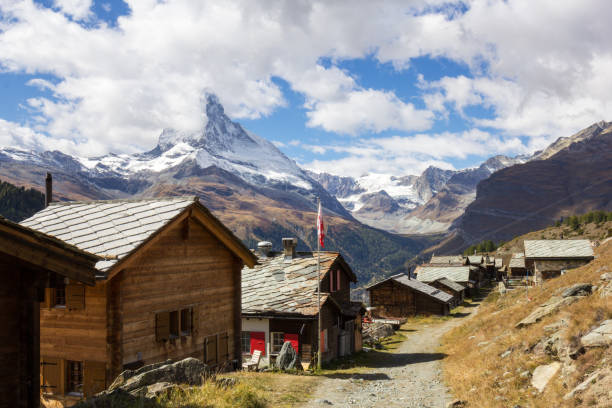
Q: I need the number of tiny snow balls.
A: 0